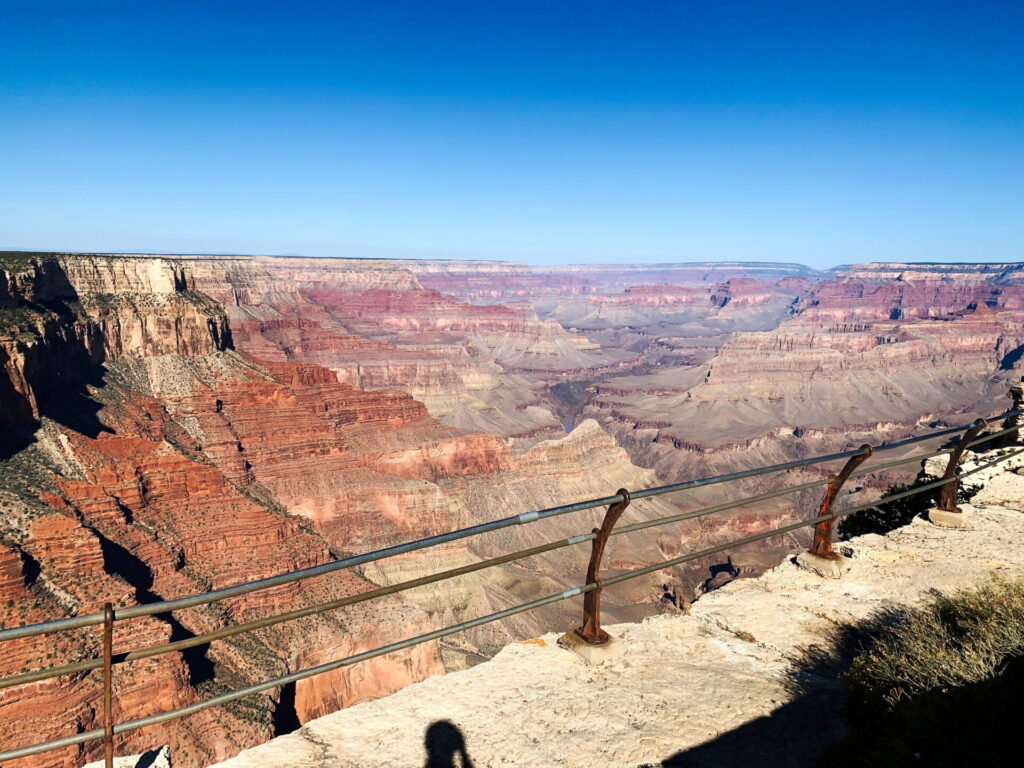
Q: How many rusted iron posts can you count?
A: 4